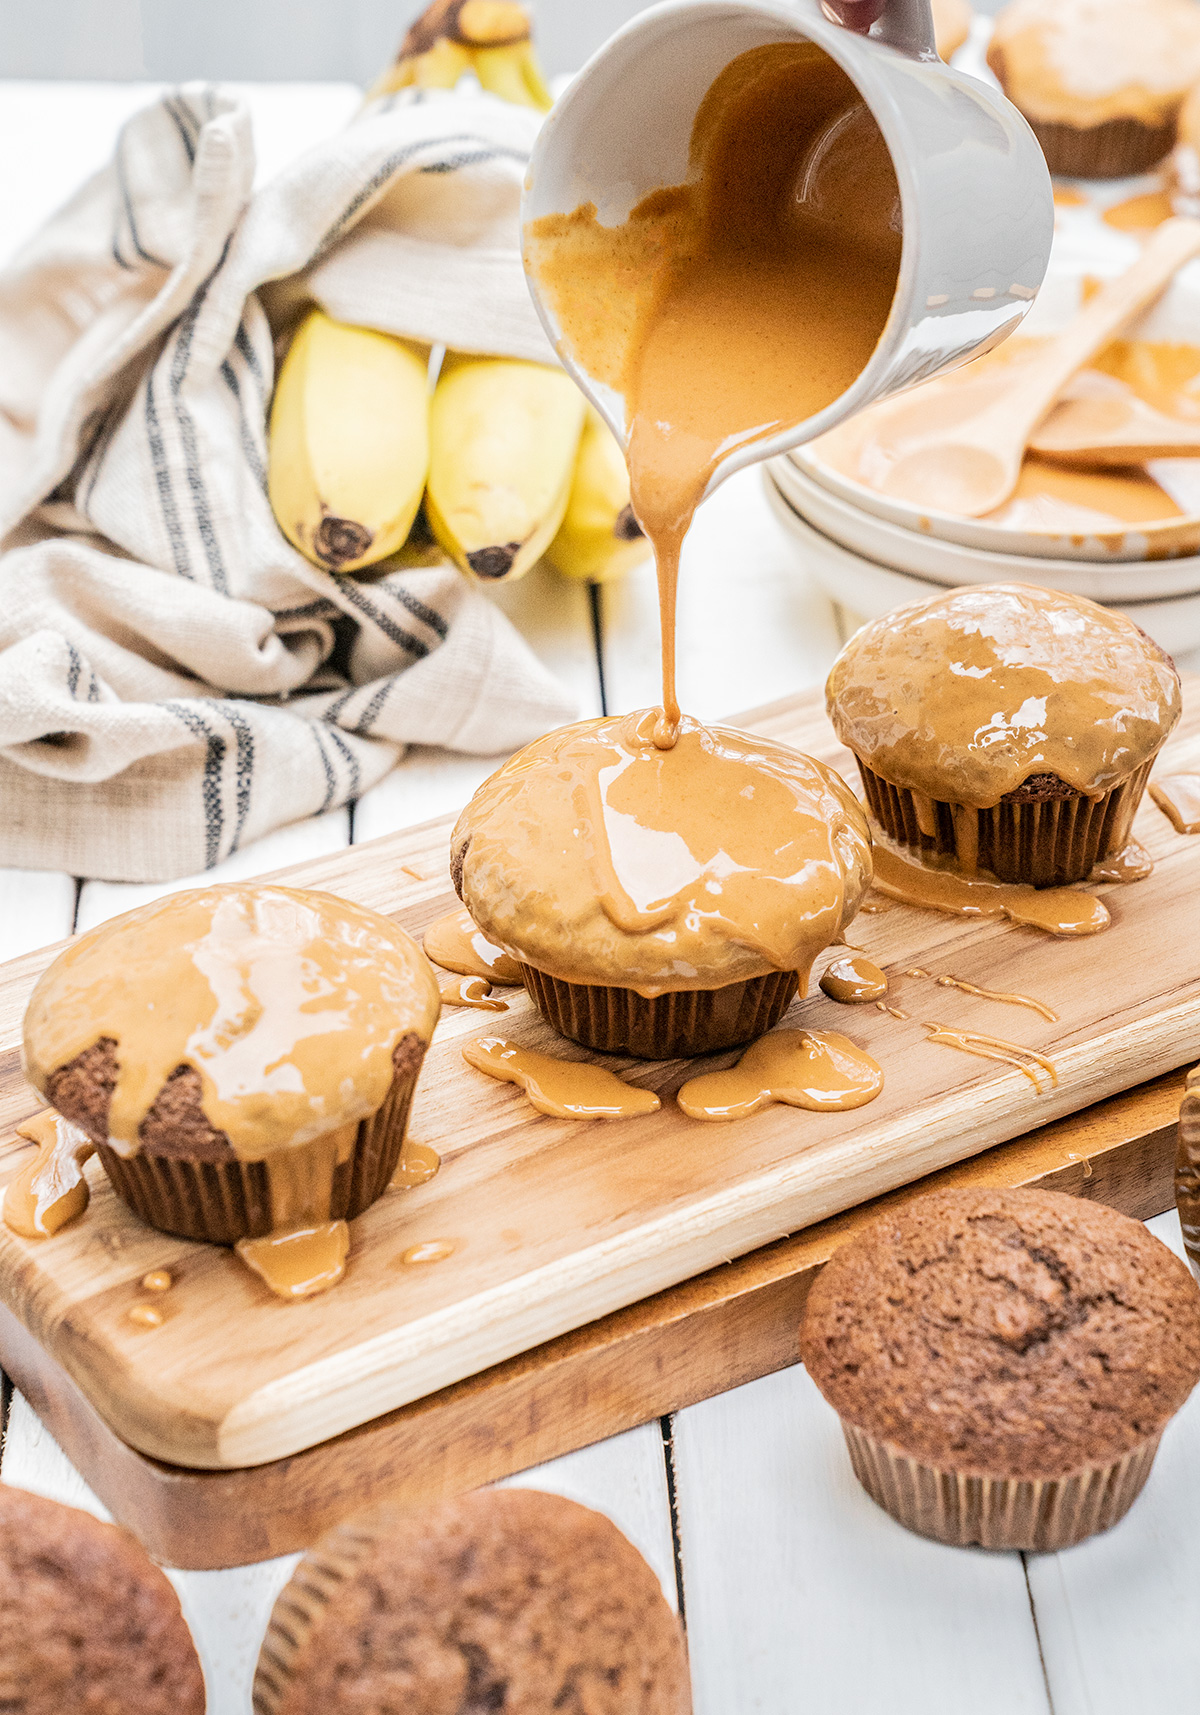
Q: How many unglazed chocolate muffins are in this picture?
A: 3